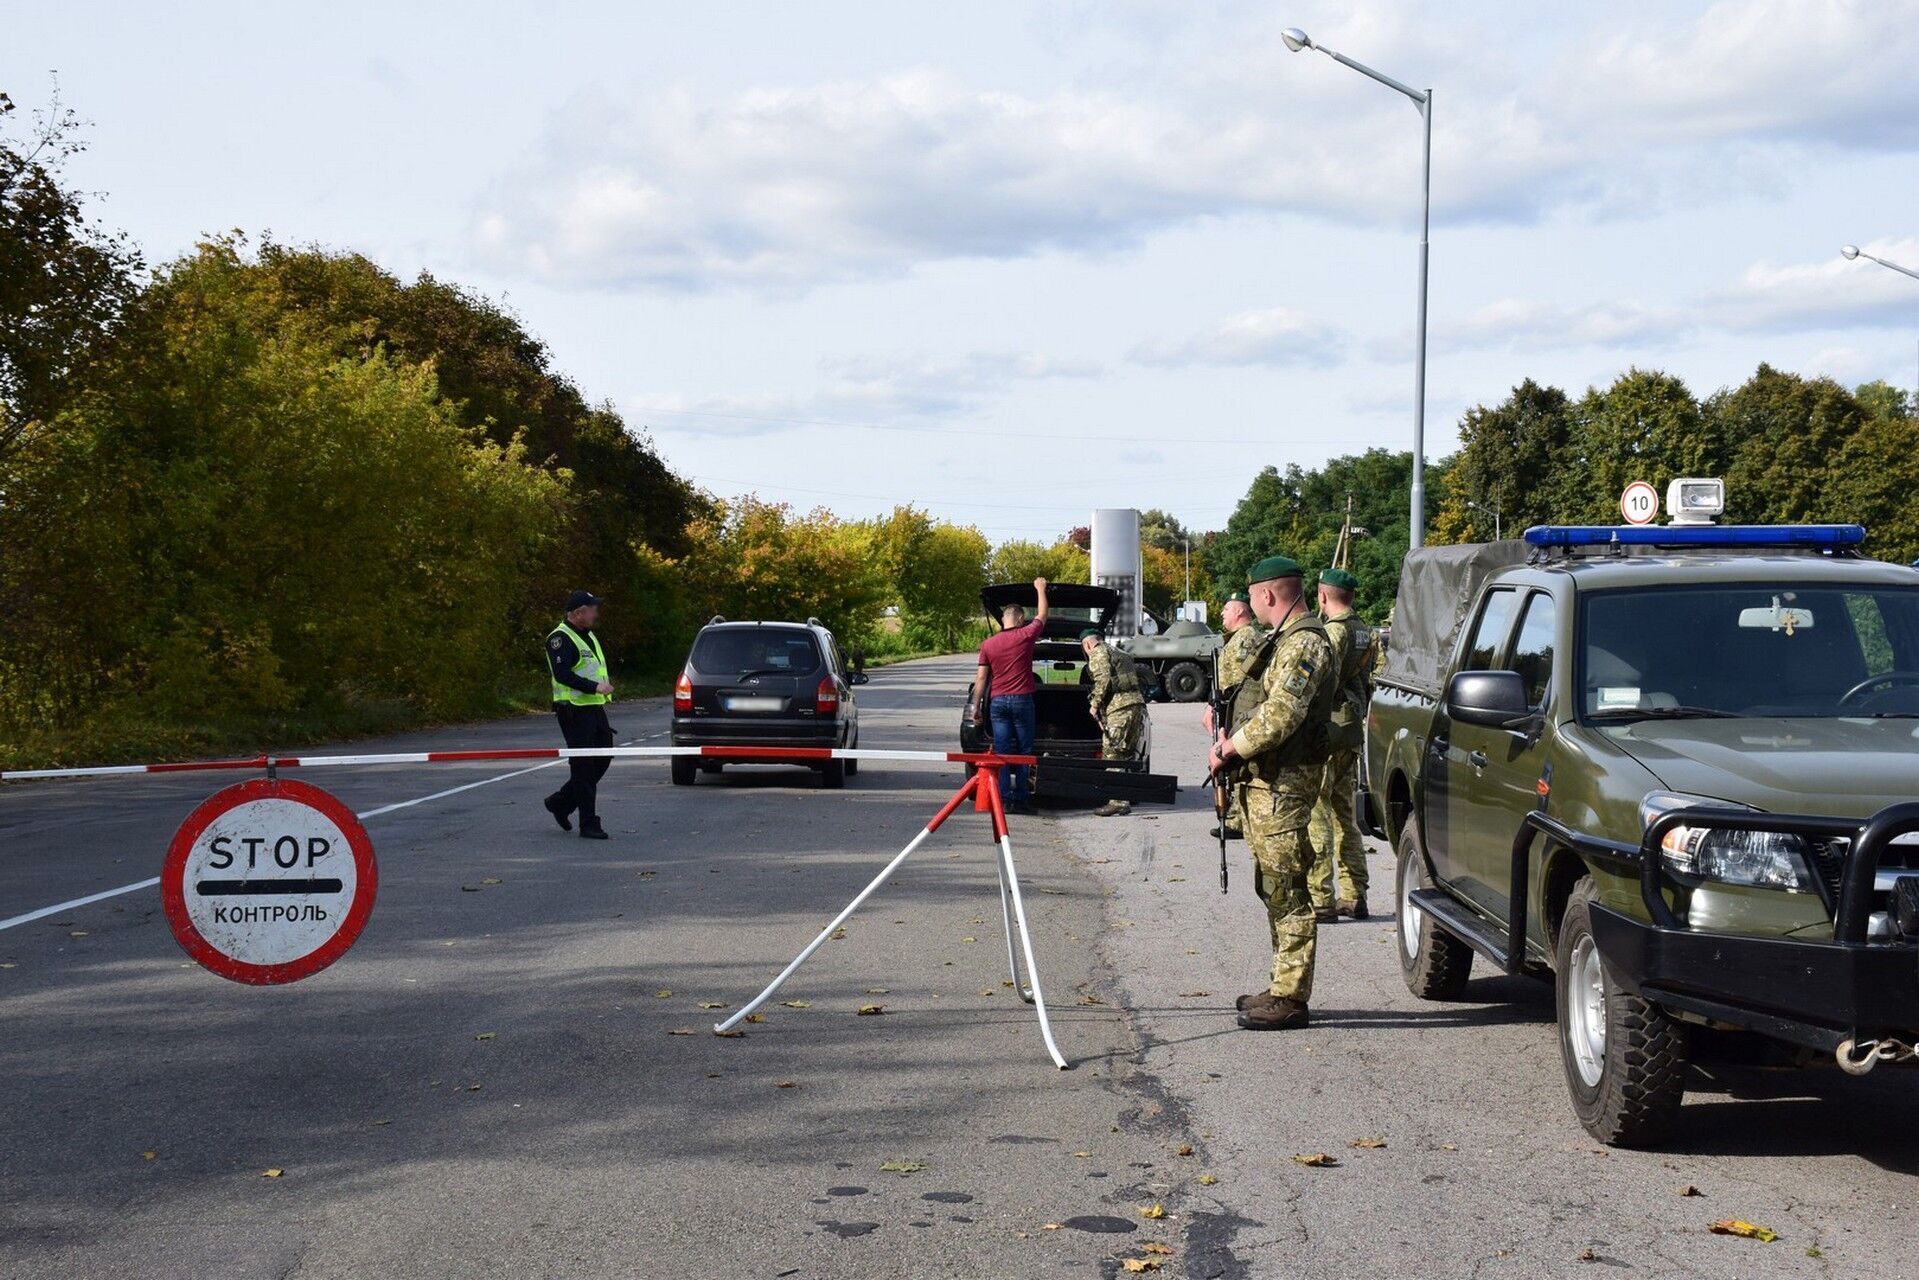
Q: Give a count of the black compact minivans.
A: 1